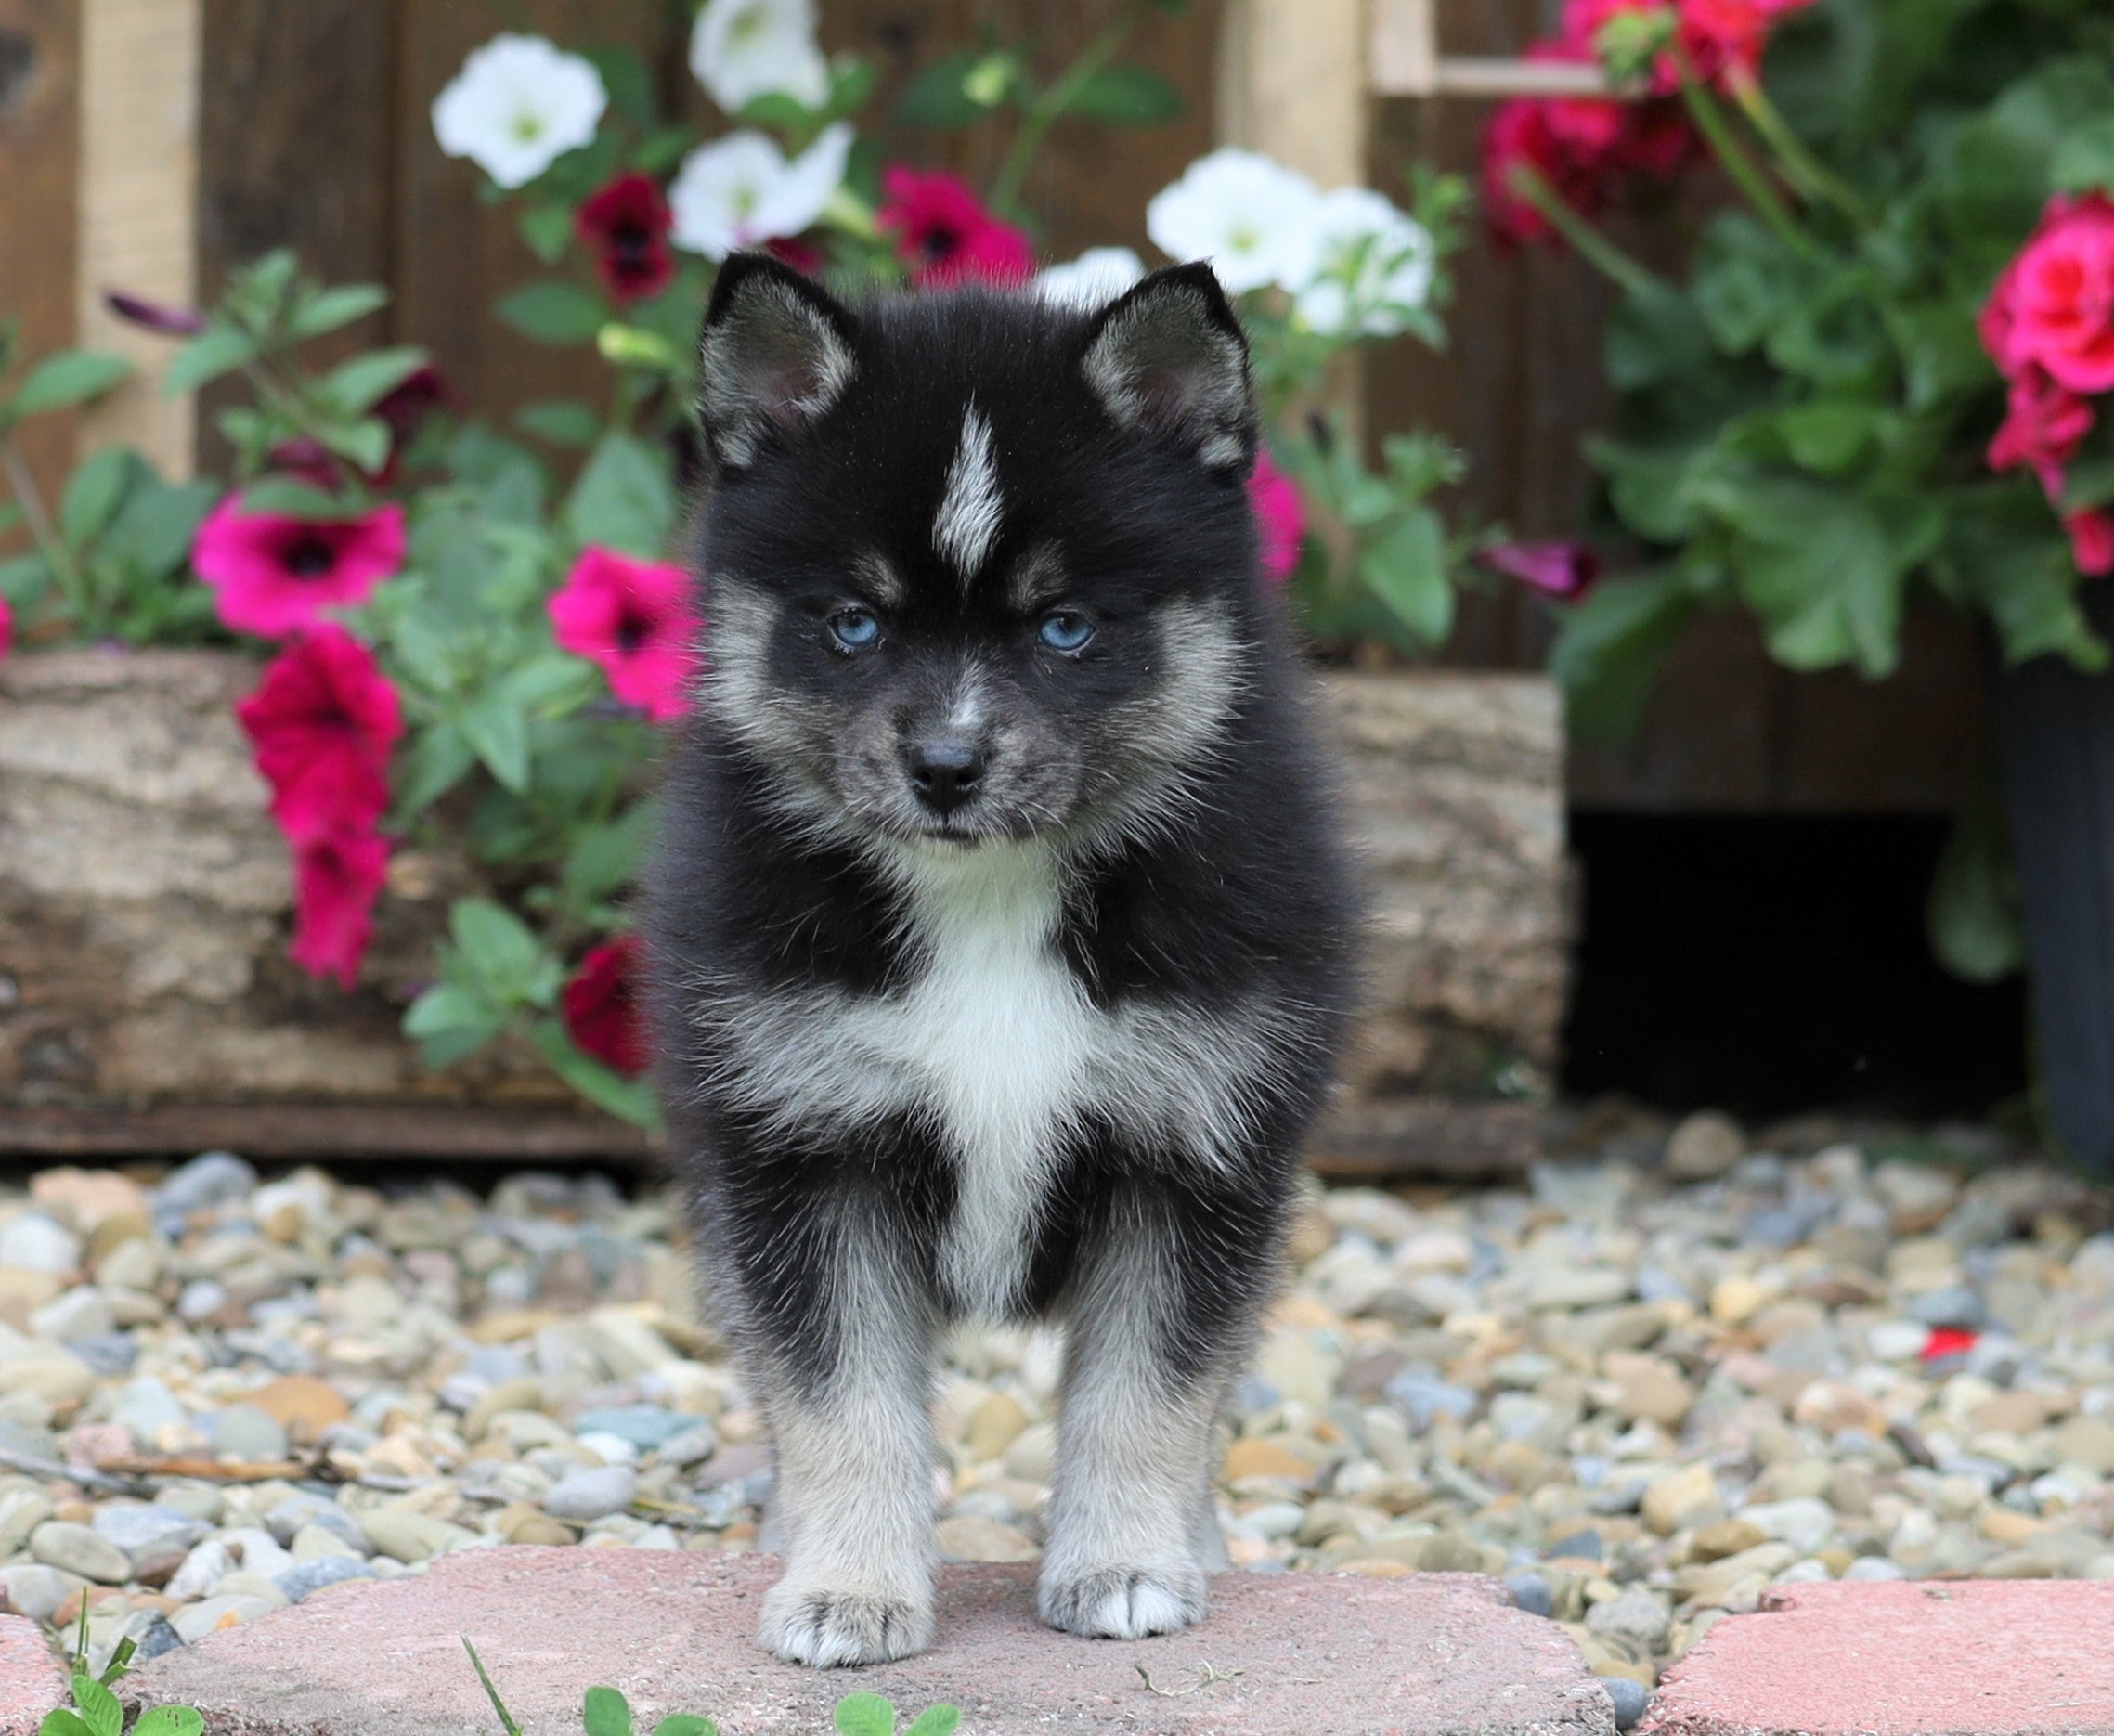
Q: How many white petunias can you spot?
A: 6